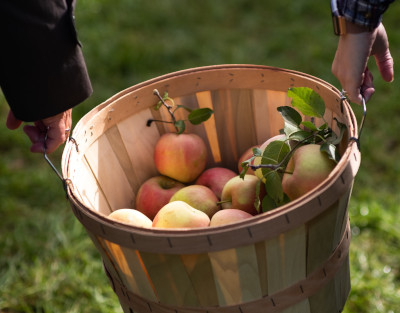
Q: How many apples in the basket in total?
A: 11